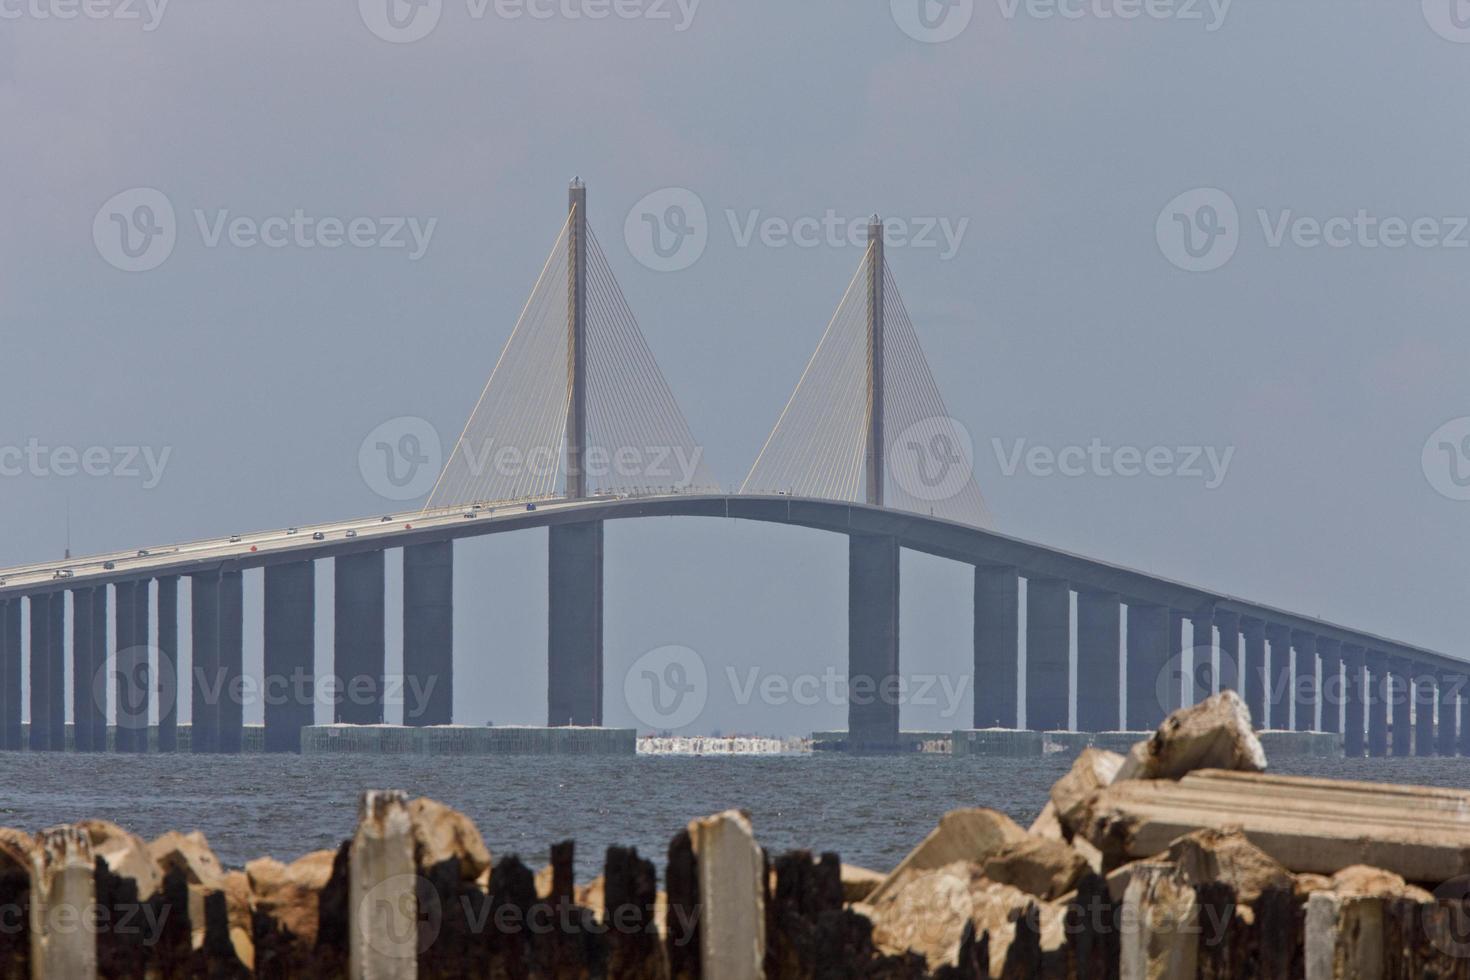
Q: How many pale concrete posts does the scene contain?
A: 5